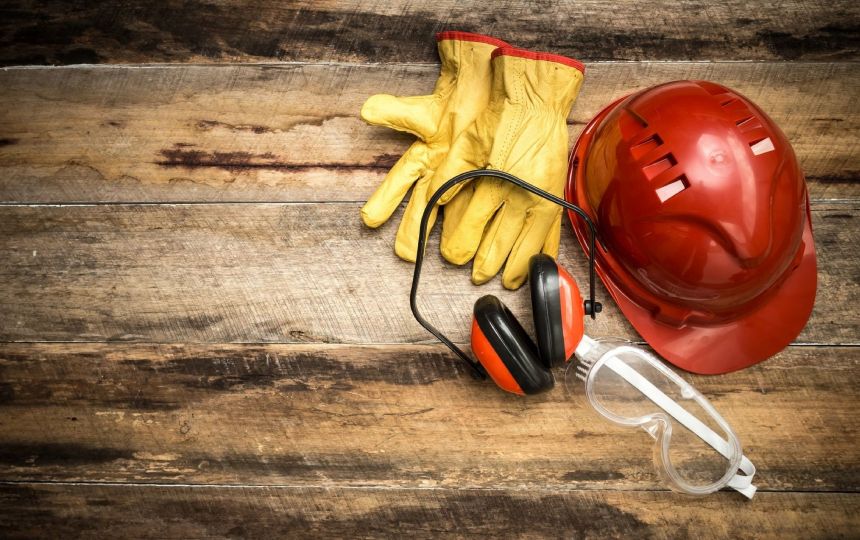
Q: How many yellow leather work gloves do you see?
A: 2